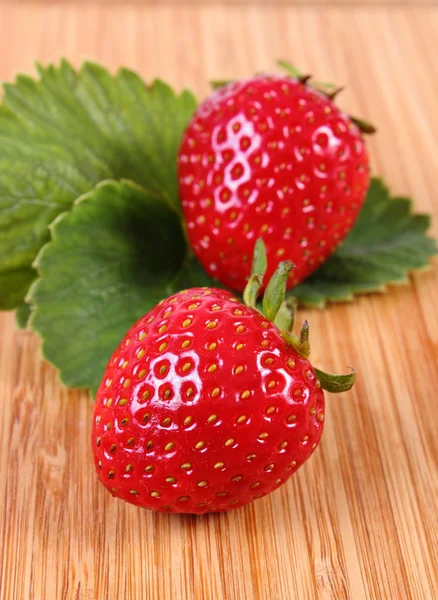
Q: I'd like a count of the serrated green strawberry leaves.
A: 3